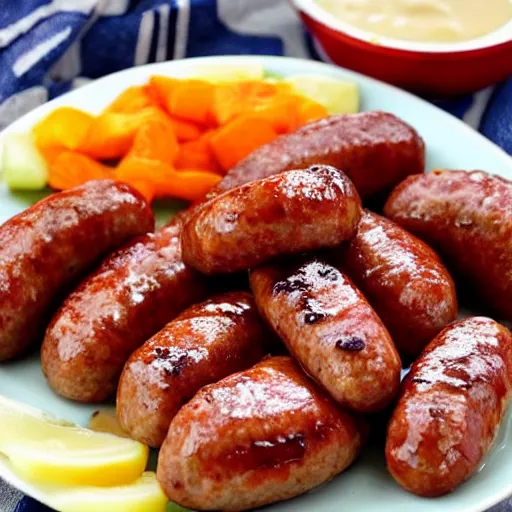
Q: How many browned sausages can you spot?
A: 10